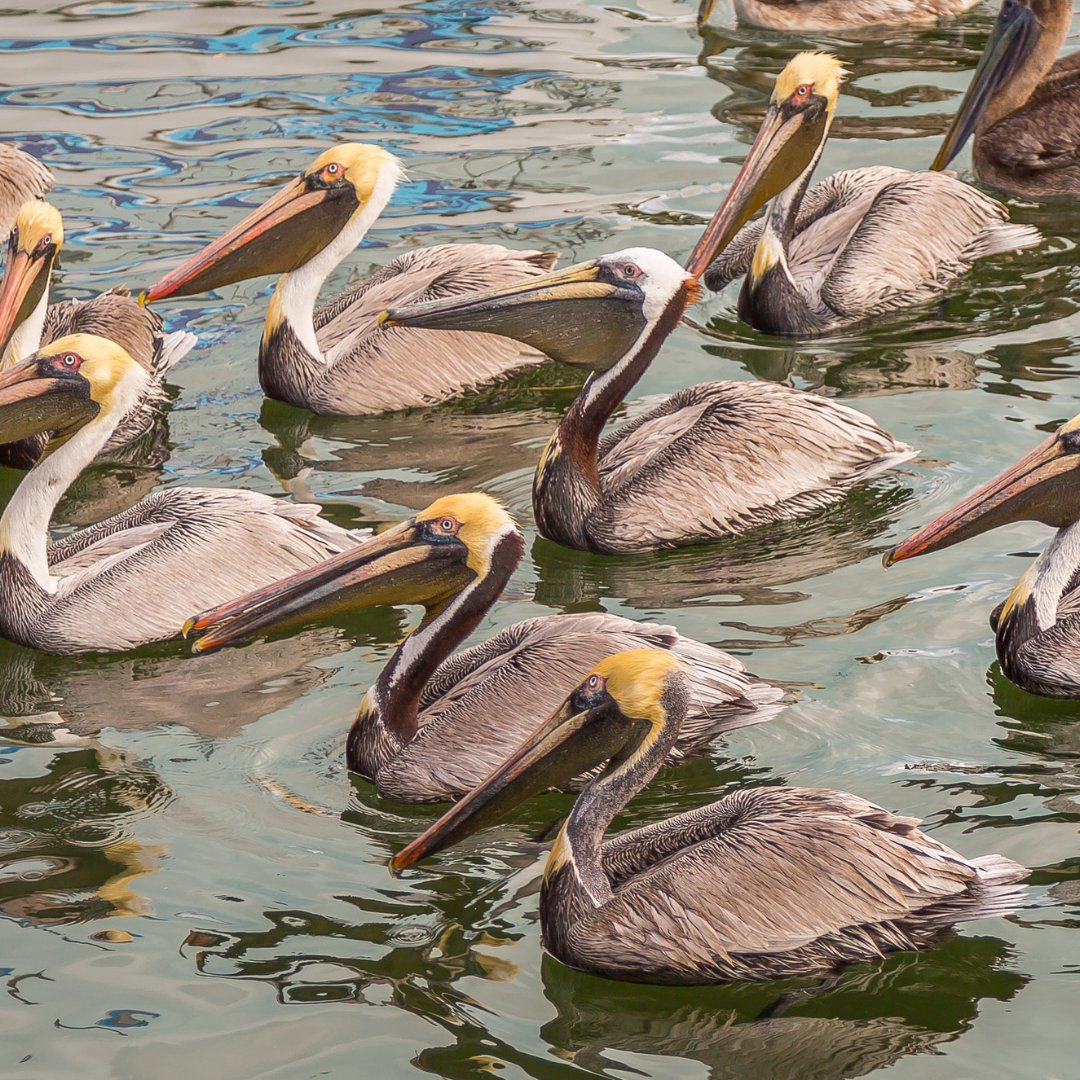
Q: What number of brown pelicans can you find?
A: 11